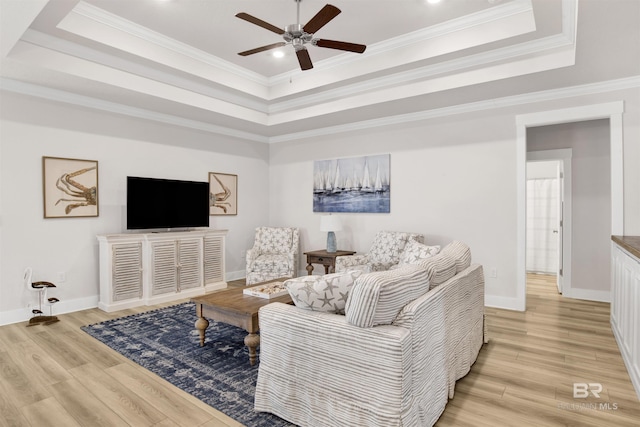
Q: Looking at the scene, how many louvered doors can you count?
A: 4